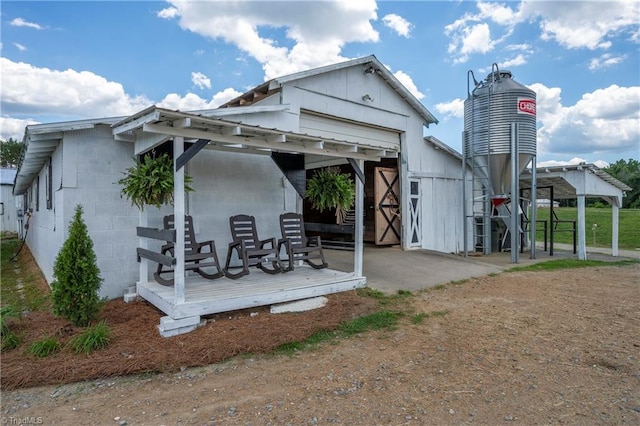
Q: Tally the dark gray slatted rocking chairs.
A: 3